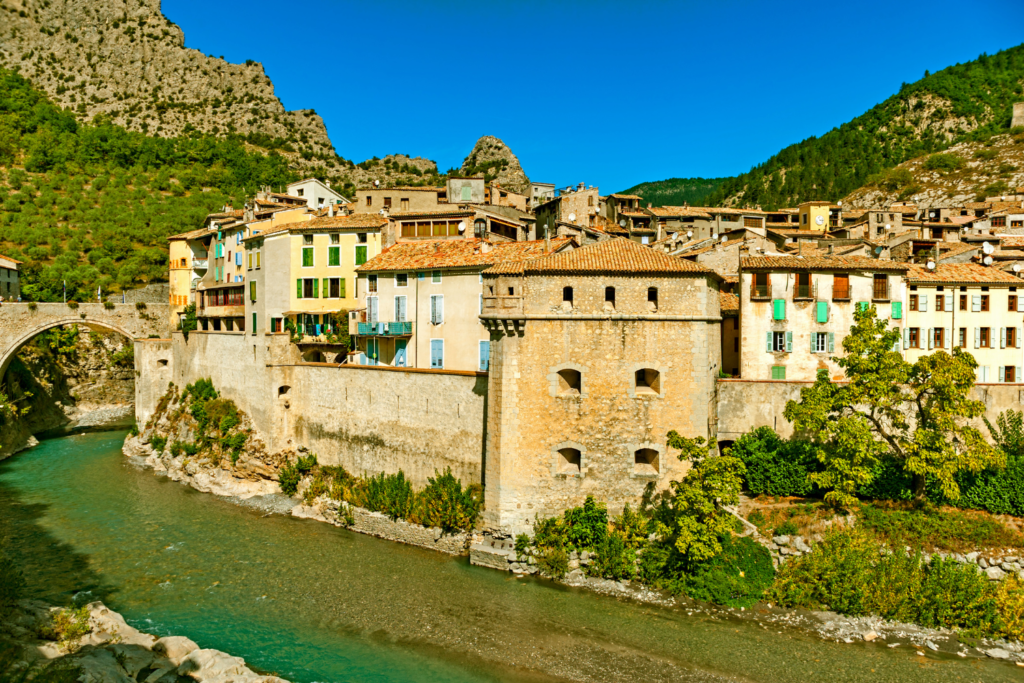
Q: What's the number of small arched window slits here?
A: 3